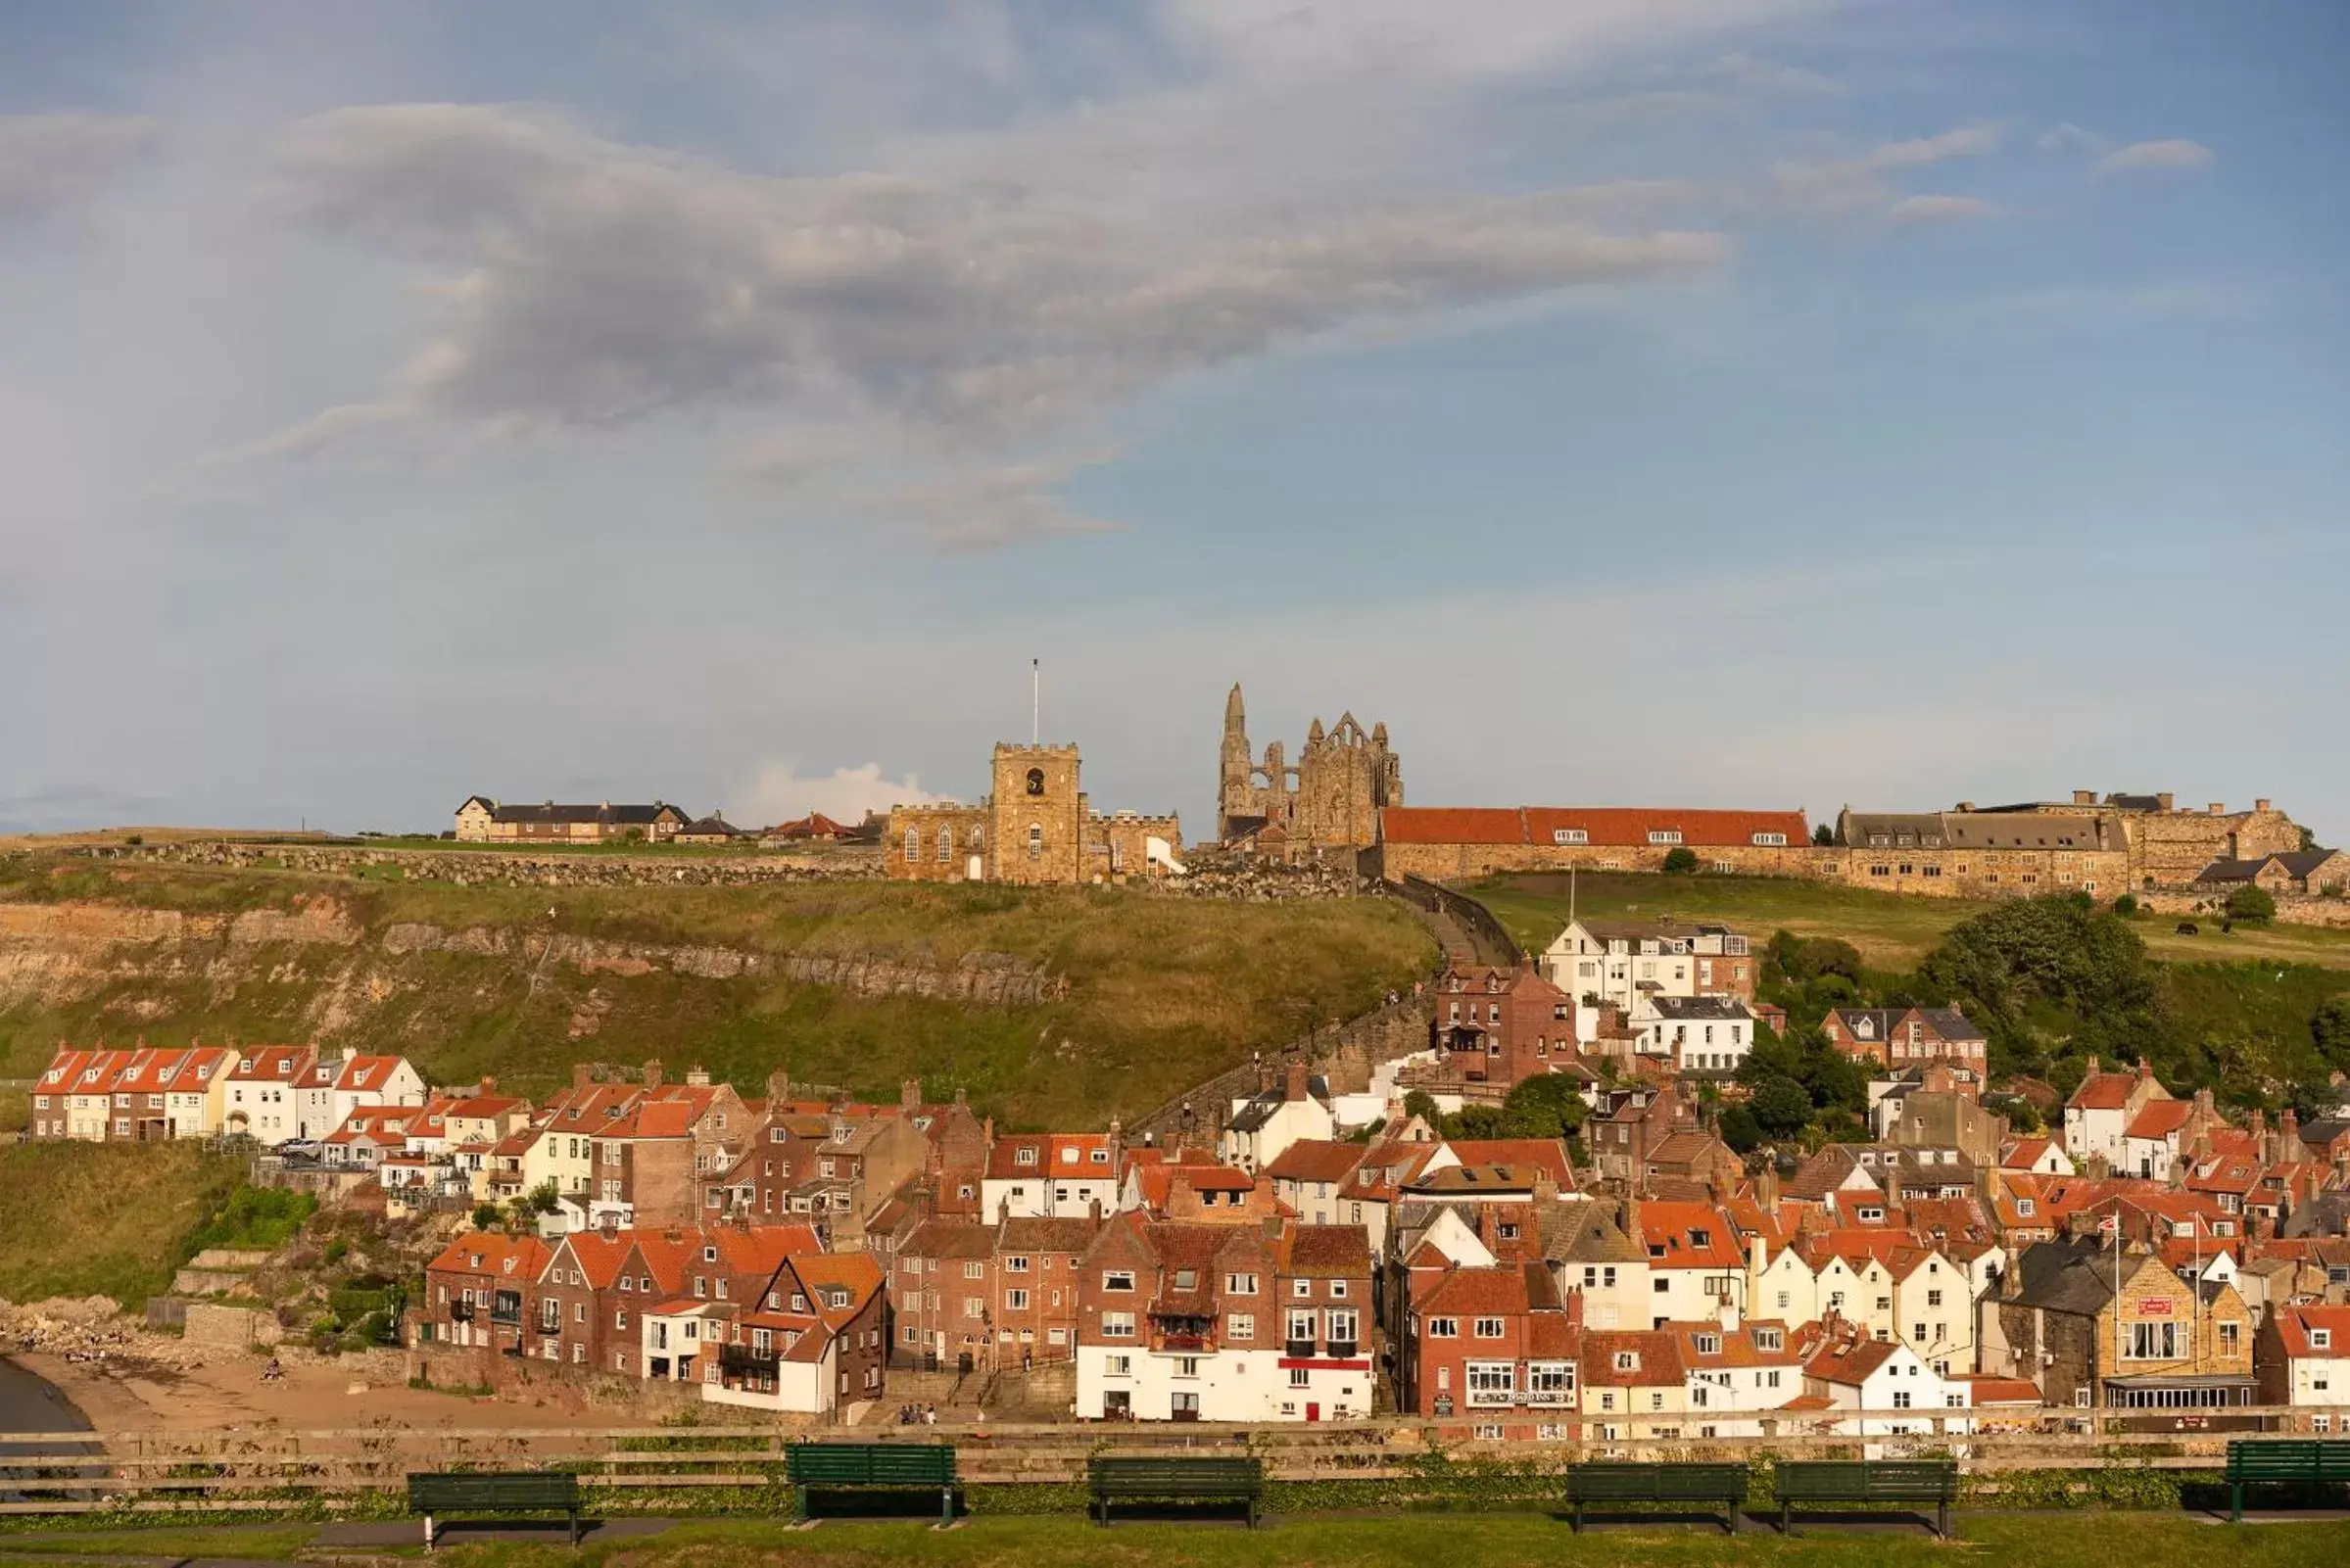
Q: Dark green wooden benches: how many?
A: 6